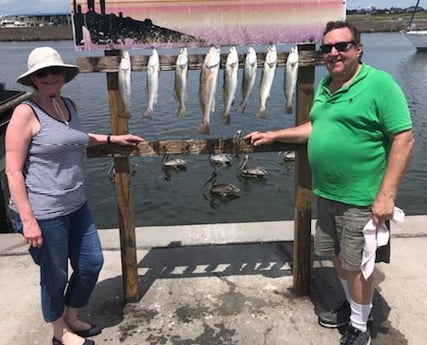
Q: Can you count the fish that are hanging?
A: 8